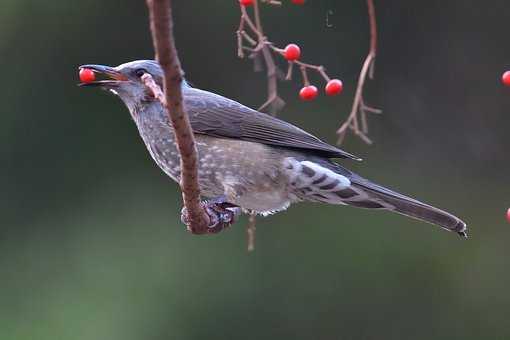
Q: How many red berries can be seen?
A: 8